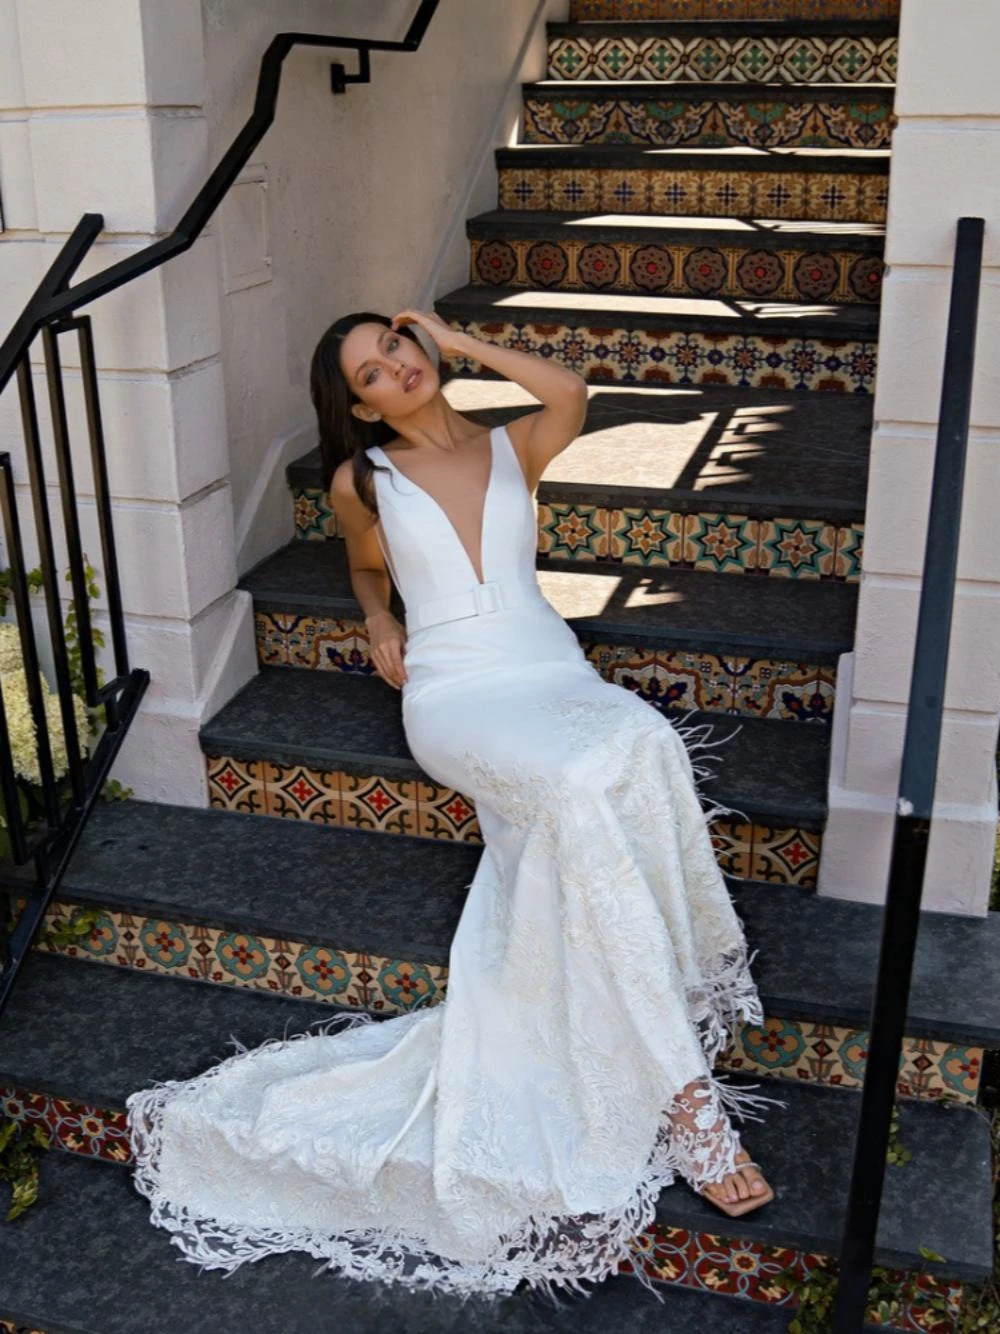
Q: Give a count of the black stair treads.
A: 11